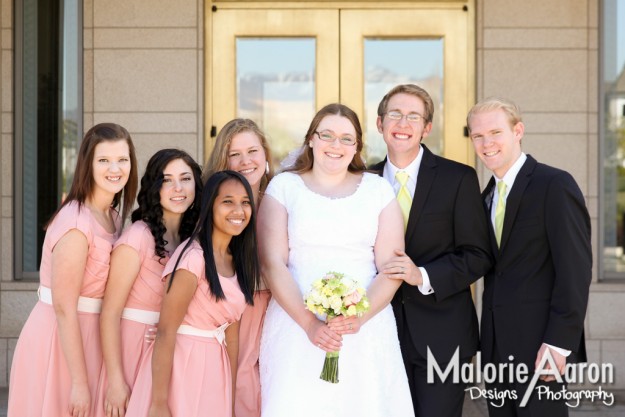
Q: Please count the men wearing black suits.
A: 2